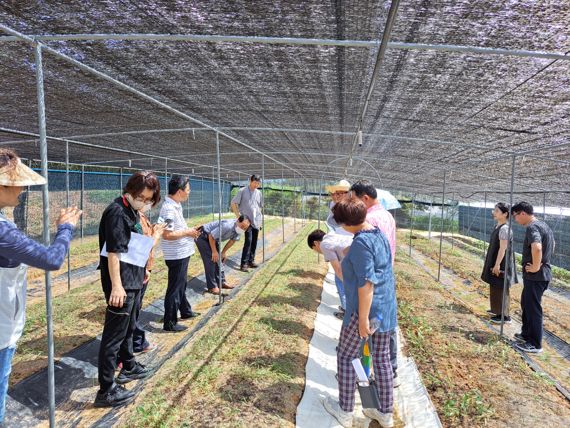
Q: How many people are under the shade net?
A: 12